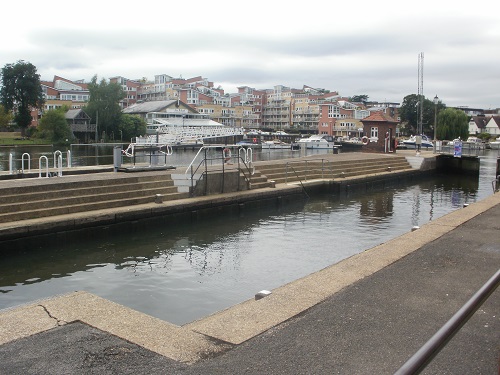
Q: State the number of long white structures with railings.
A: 1